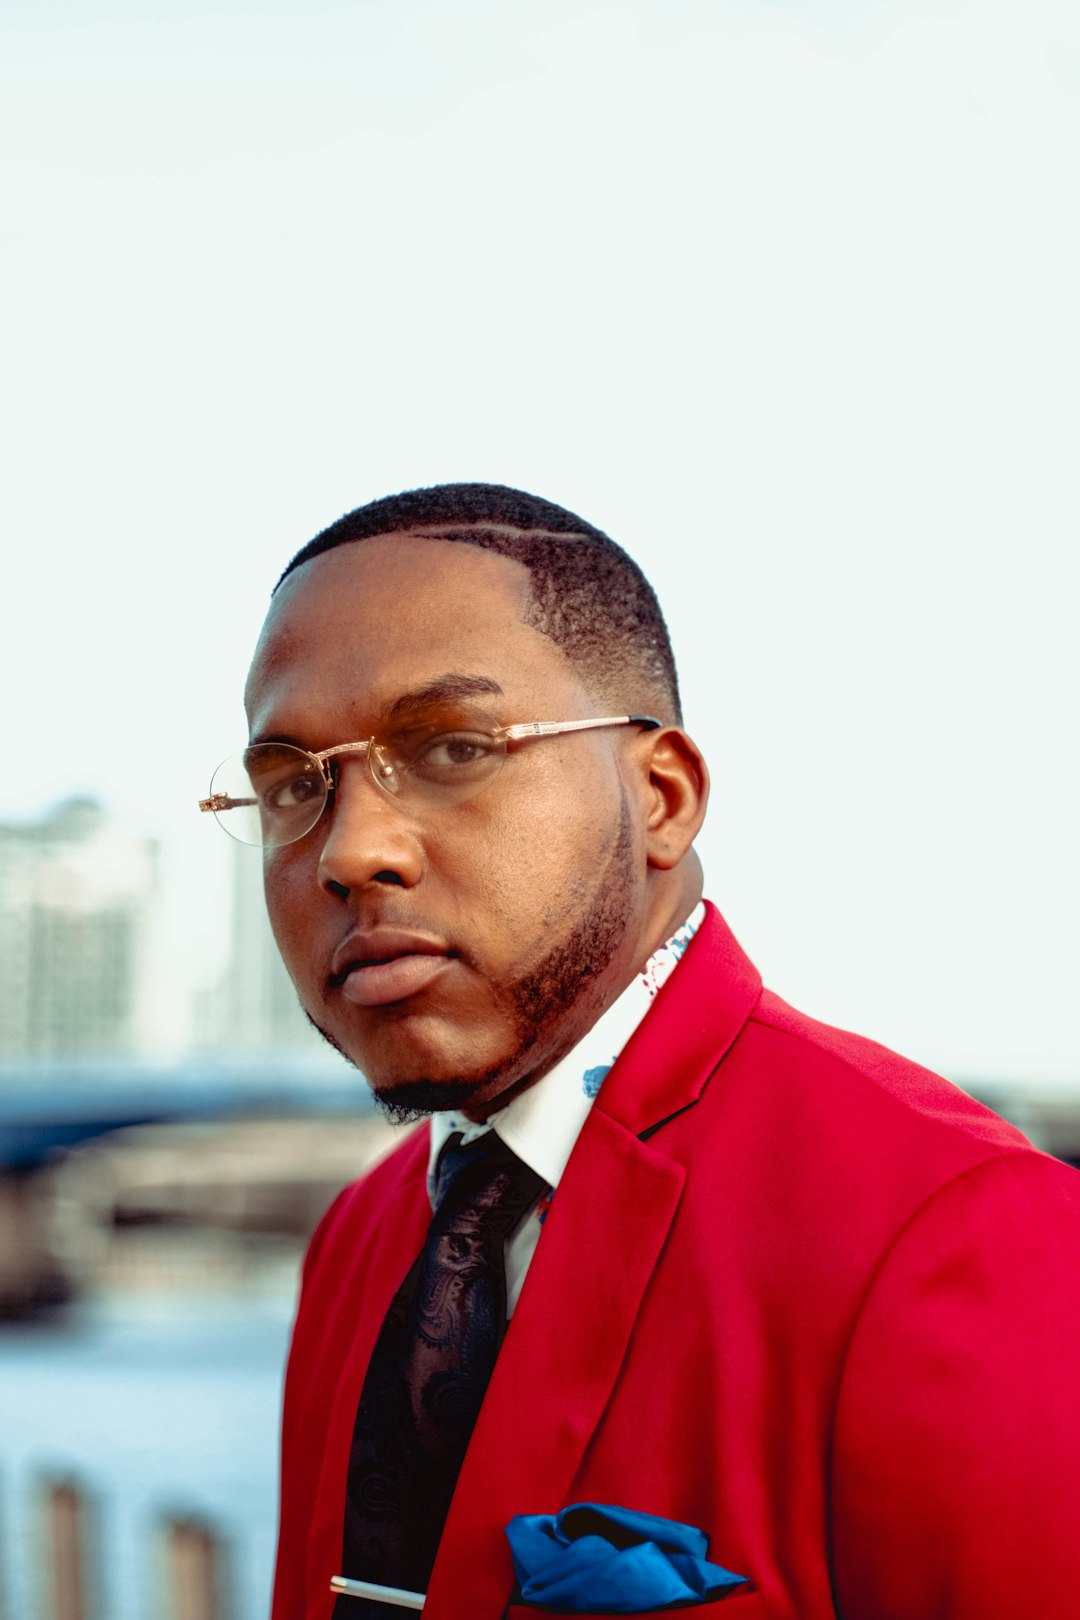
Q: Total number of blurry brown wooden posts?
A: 2